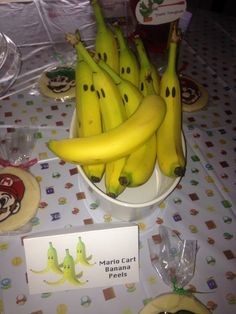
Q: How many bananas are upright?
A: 7